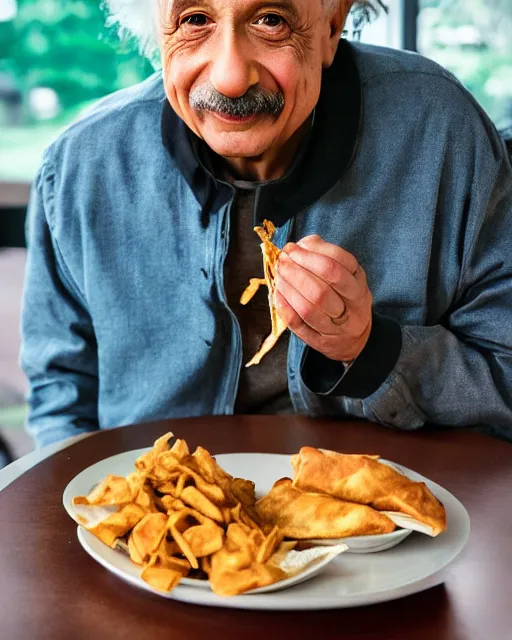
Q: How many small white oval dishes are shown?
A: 2